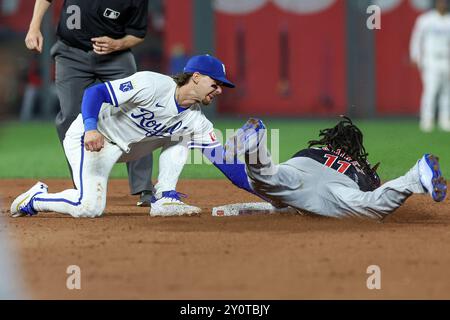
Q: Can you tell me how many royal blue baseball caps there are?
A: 1